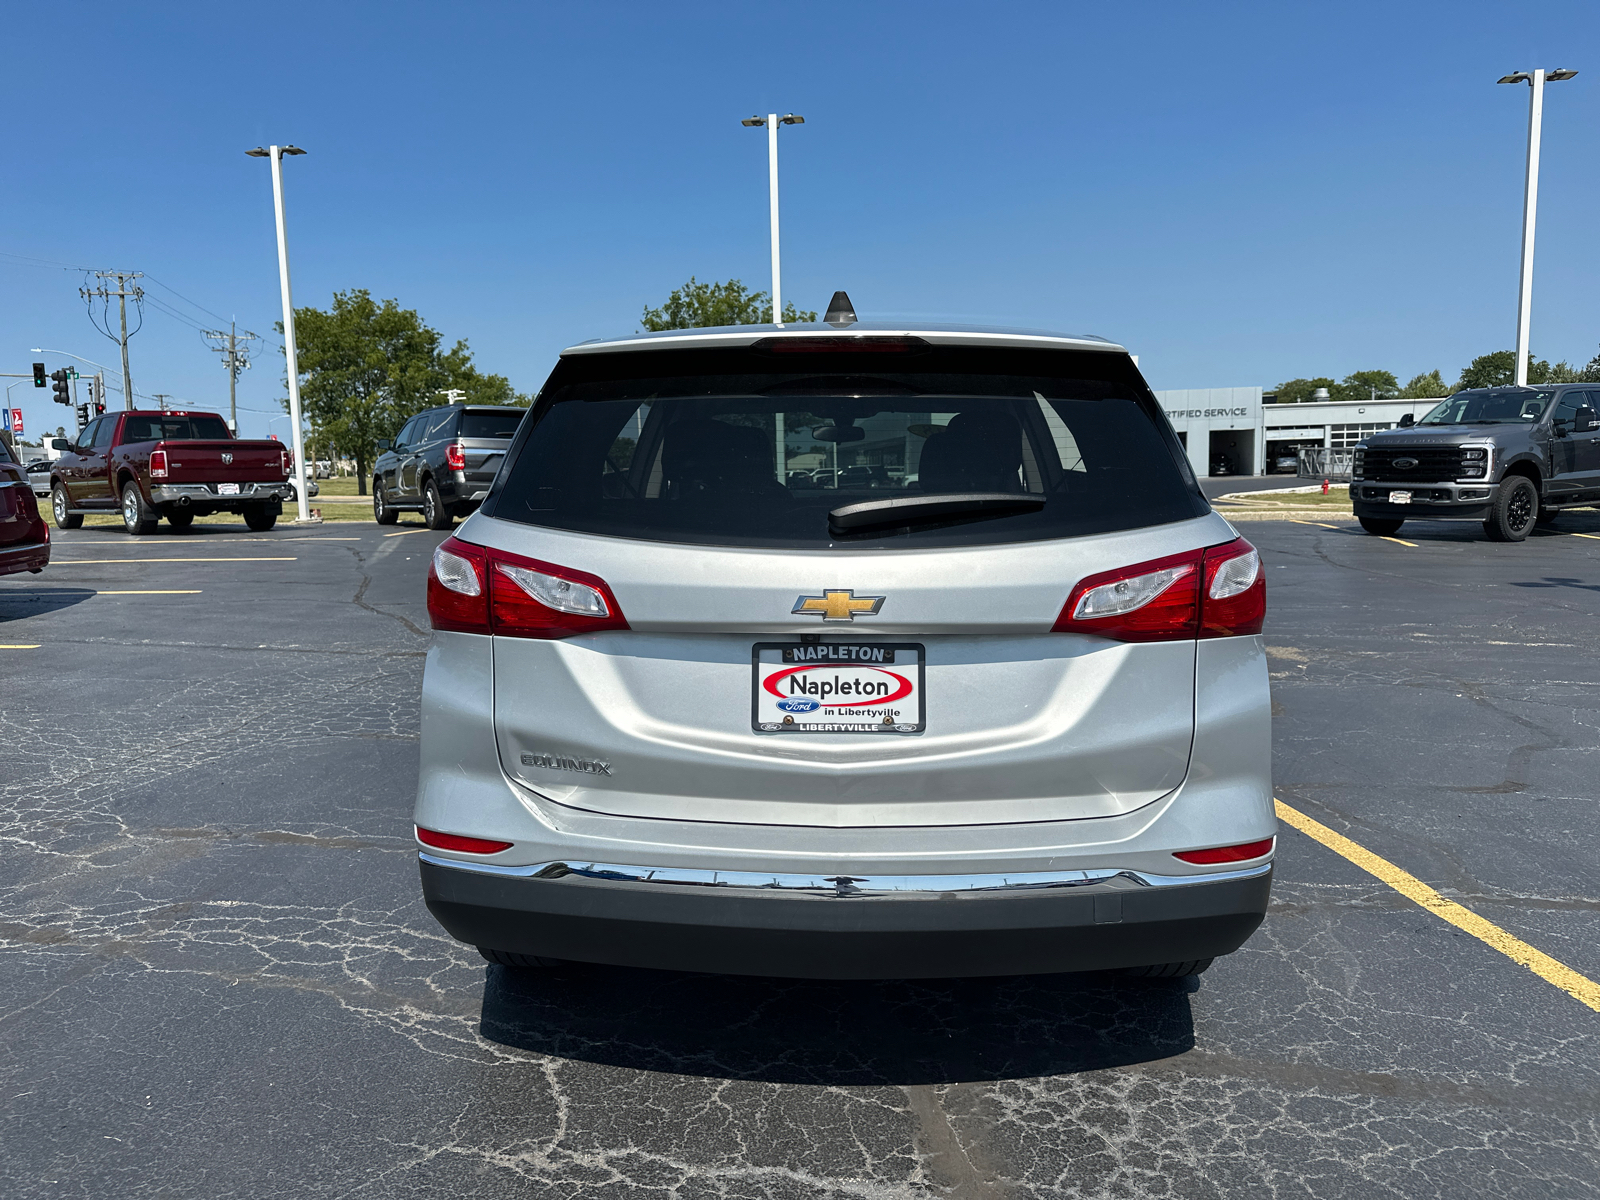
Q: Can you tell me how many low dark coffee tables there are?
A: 0